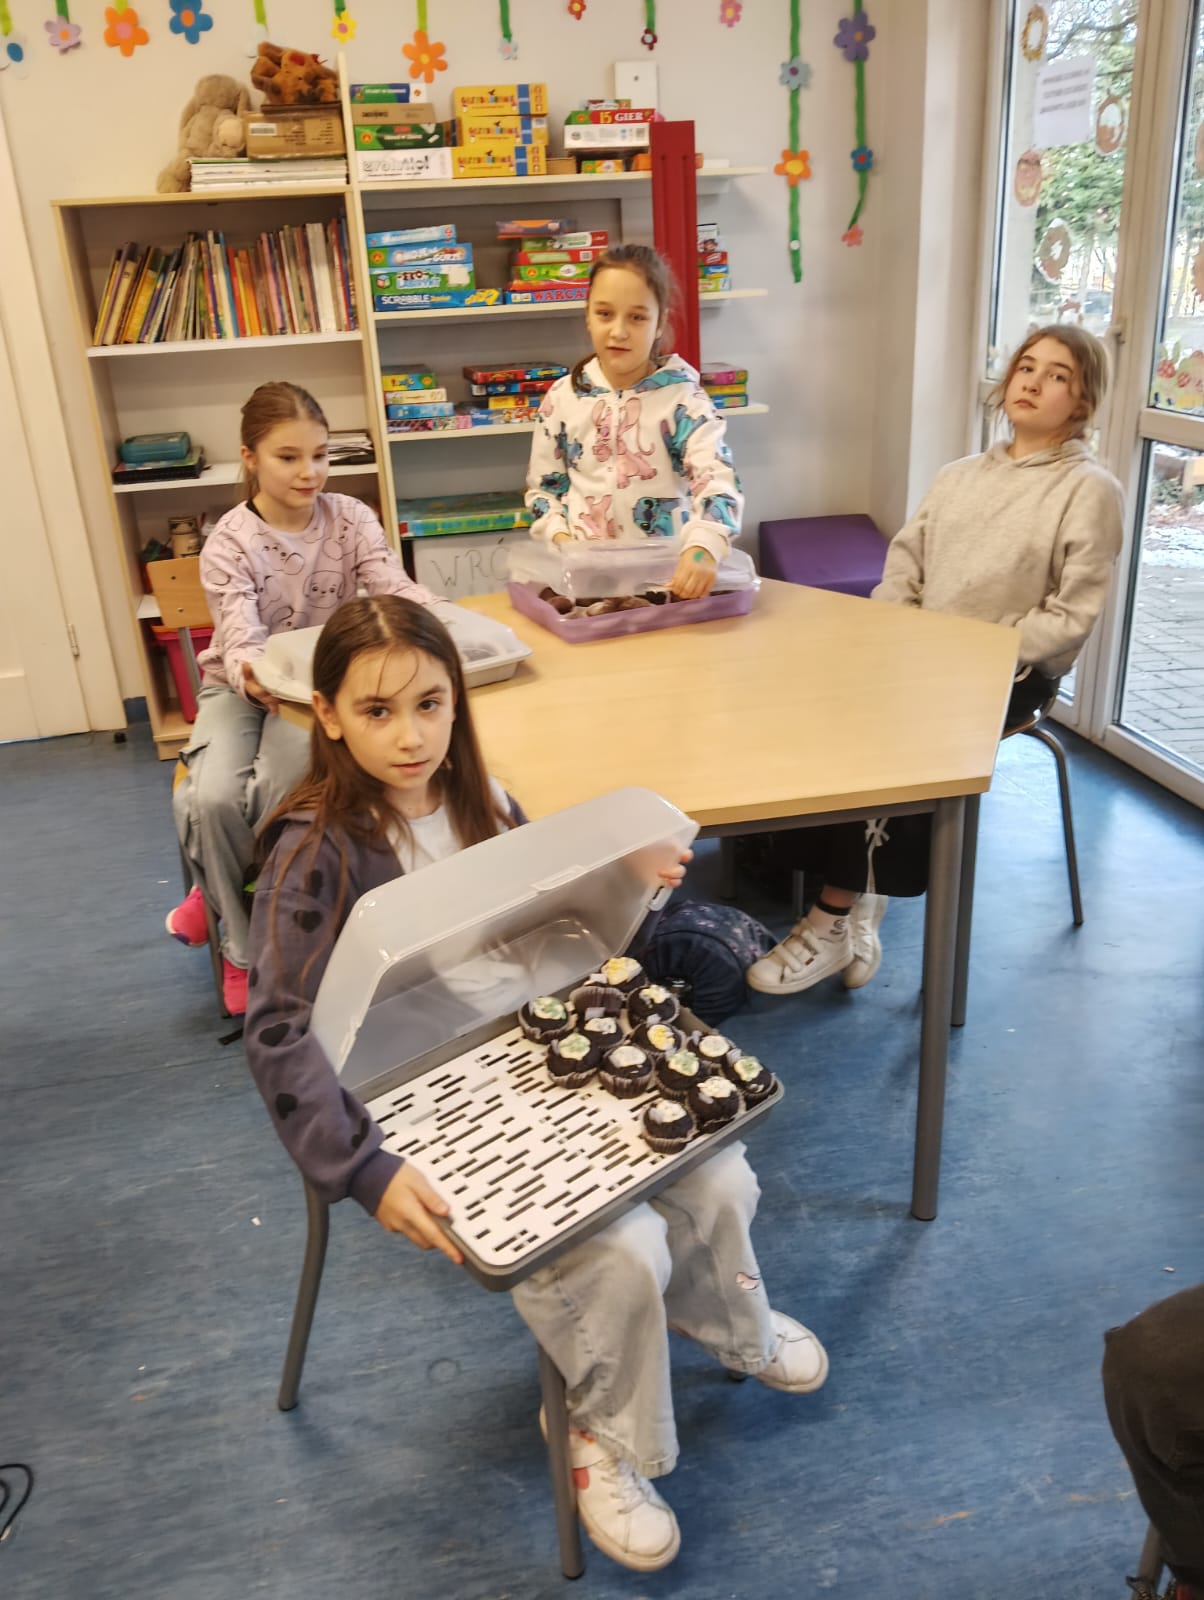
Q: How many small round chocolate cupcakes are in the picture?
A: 12